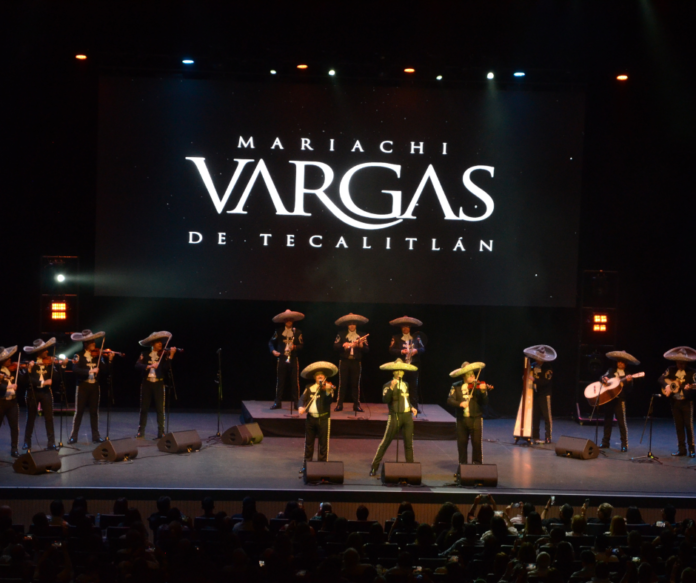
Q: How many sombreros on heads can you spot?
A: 13